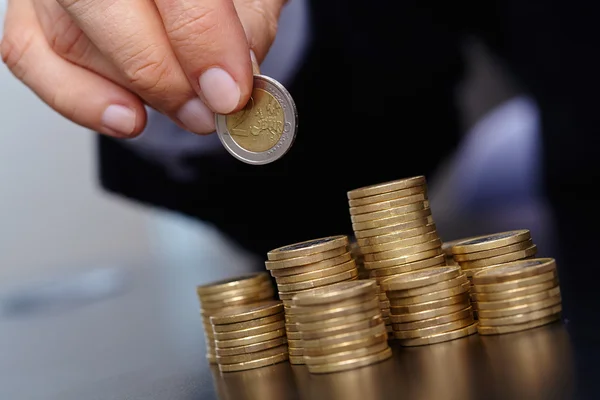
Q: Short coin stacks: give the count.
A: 4